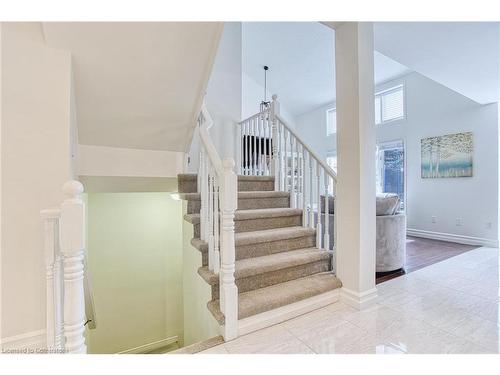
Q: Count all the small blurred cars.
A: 0